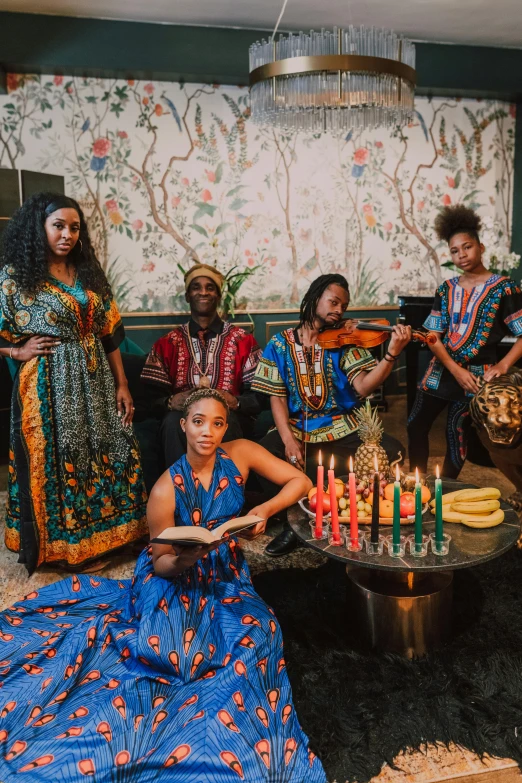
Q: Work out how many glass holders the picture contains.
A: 7